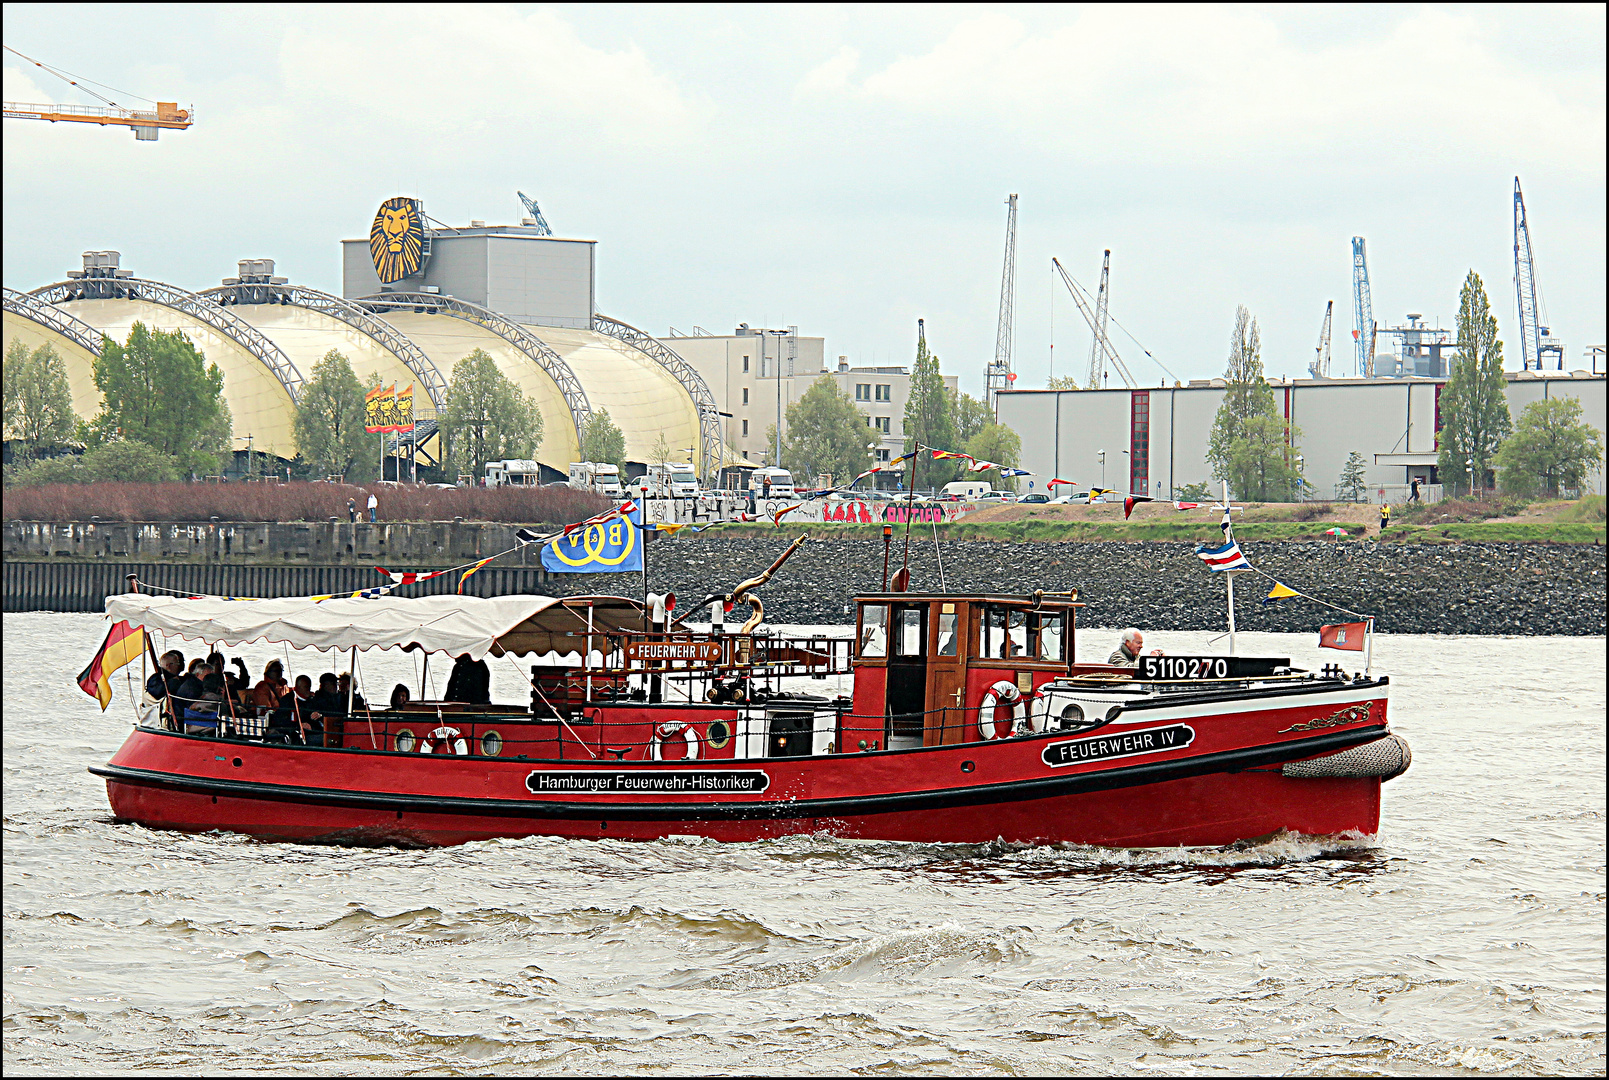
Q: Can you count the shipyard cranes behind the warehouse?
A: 6